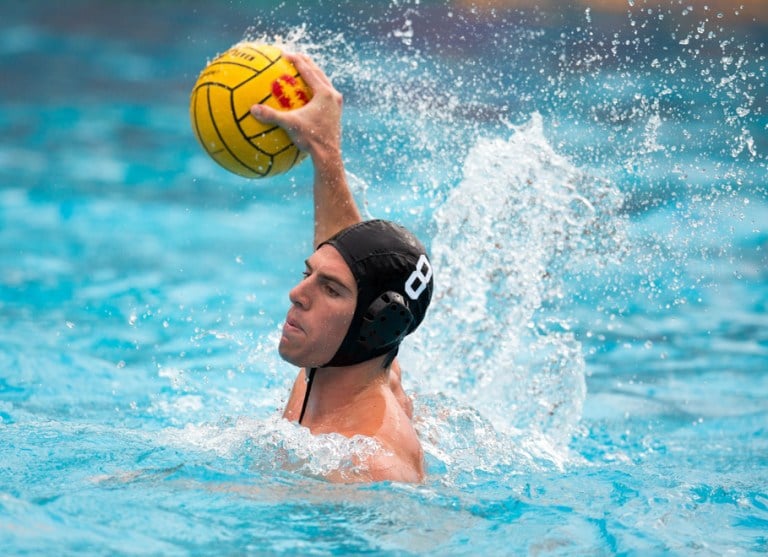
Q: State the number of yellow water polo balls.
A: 1